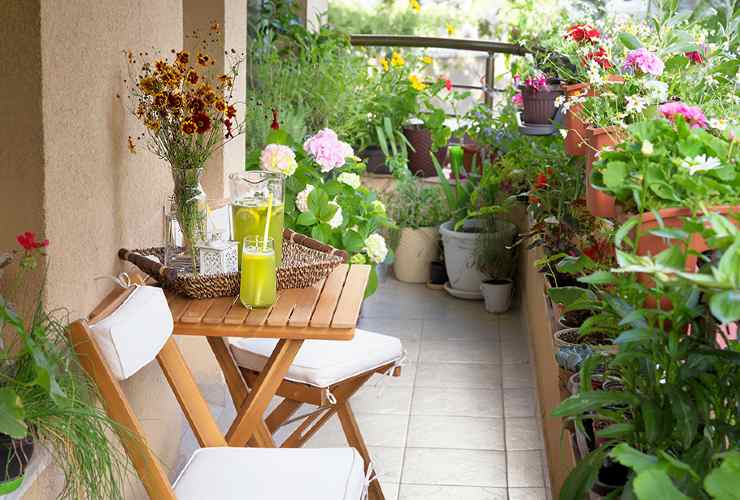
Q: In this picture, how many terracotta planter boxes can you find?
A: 3